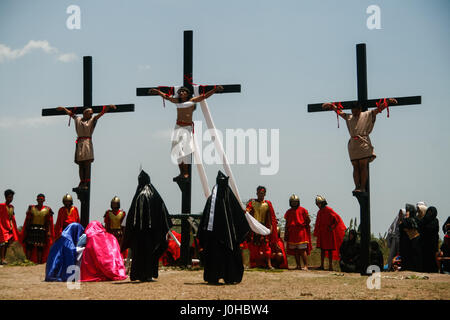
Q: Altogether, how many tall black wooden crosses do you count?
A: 3